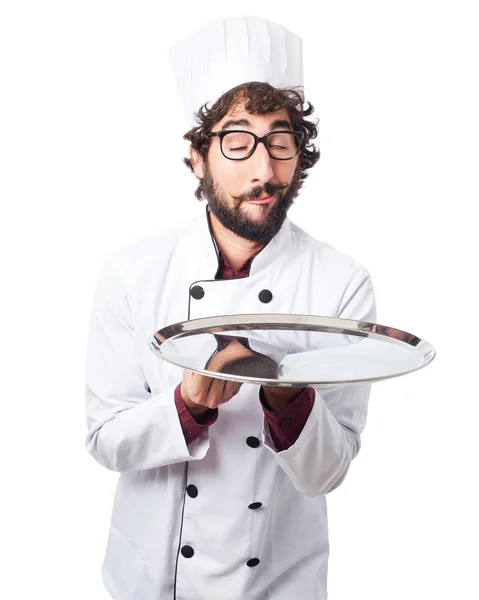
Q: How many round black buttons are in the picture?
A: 7